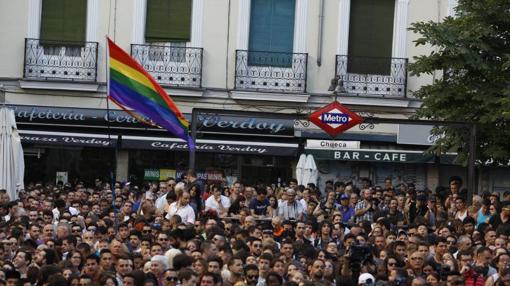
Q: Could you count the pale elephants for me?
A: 0